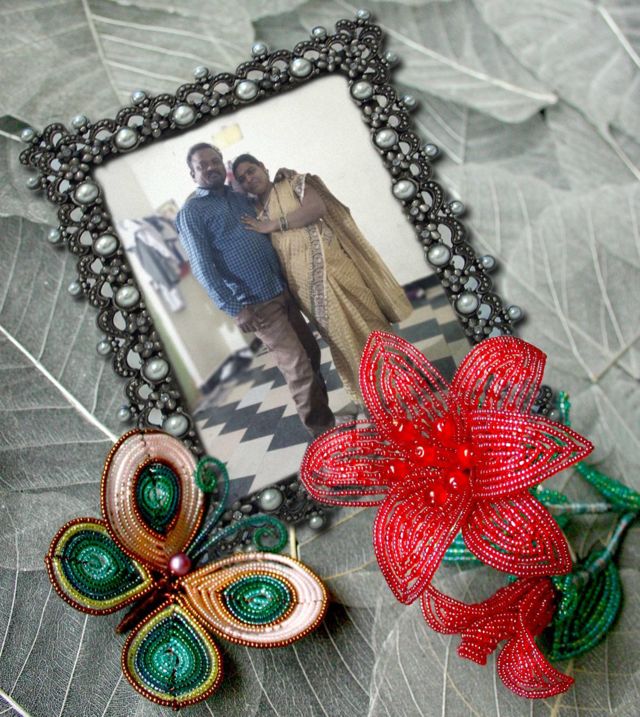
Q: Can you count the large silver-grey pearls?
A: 15